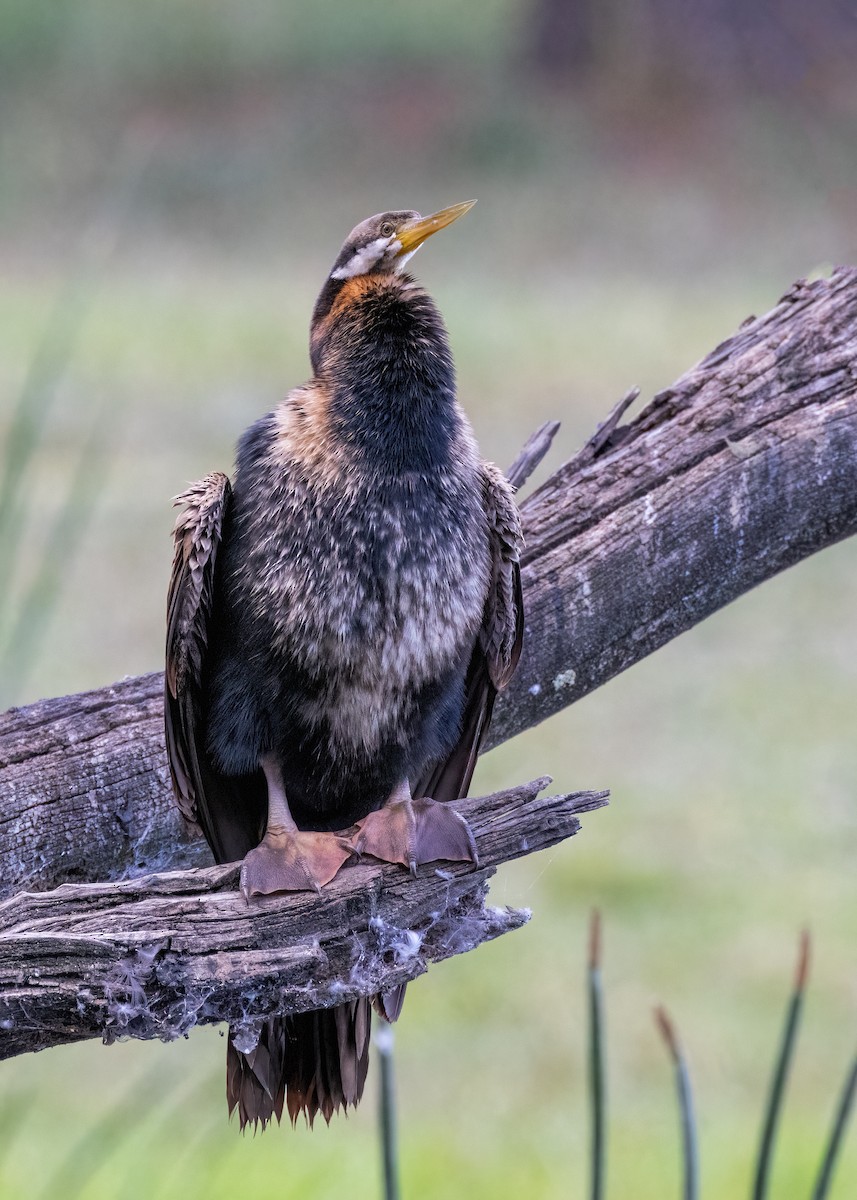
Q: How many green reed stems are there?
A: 5